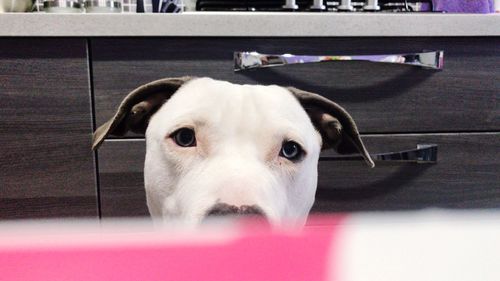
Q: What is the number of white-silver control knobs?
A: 4